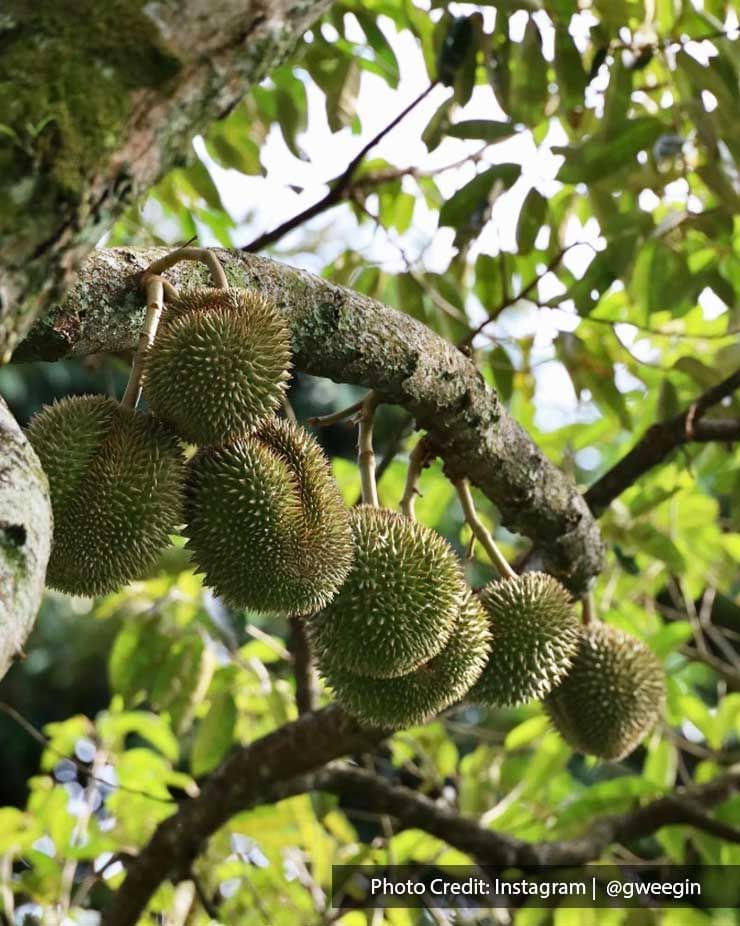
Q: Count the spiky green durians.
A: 7